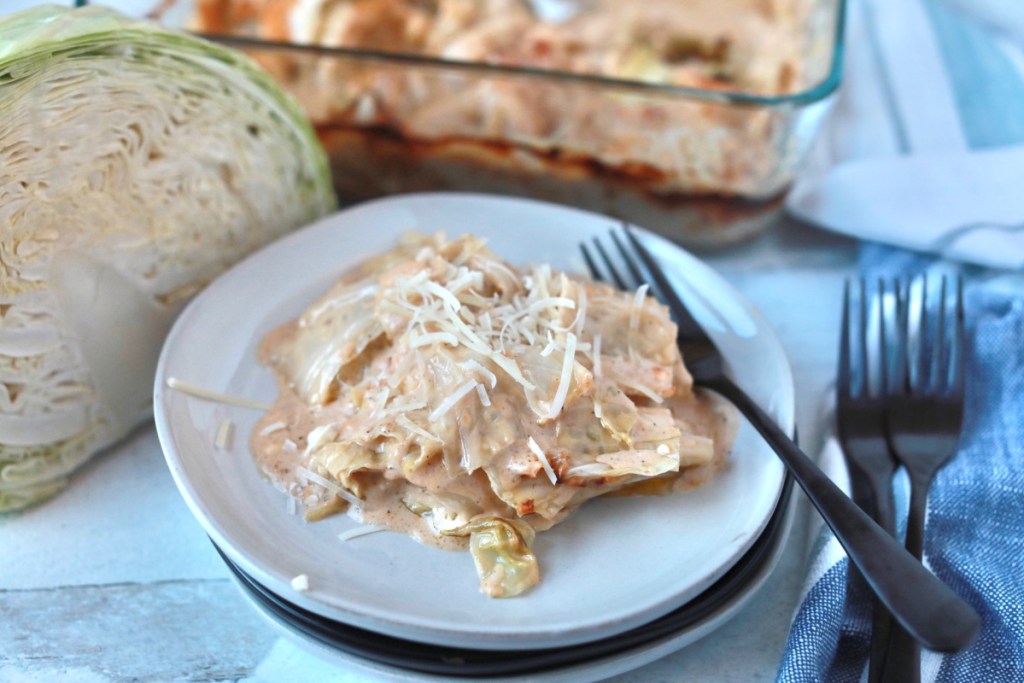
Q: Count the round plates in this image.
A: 3